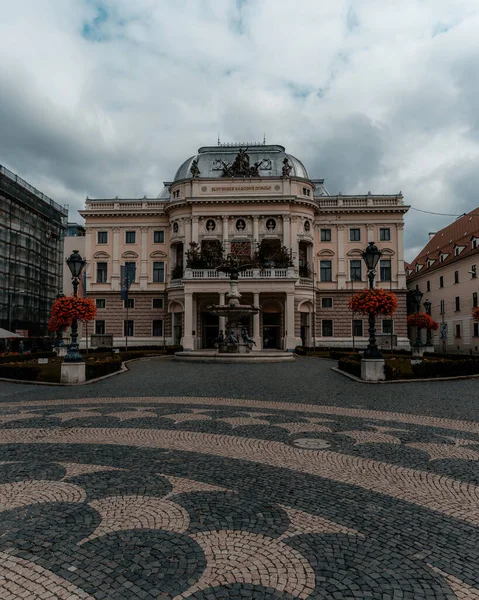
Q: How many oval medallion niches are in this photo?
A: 5